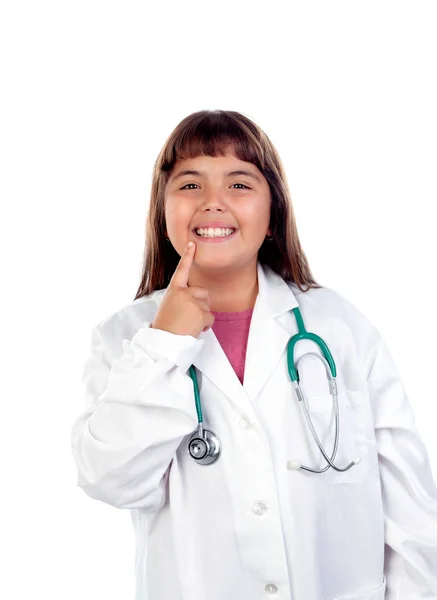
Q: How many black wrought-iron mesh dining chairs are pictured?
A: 0